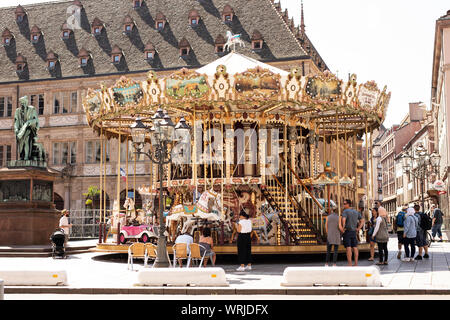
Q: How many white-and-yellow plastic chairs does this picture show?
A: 4